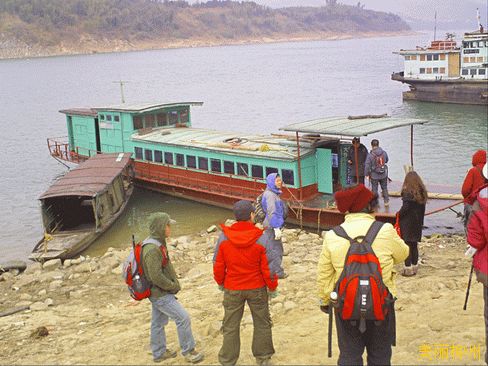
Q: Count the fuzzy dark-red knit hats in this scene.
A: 1